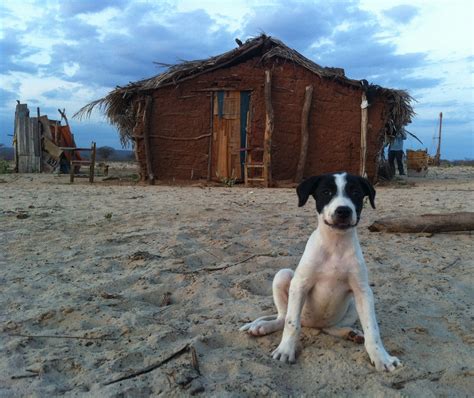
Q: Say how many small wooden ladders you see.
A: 1